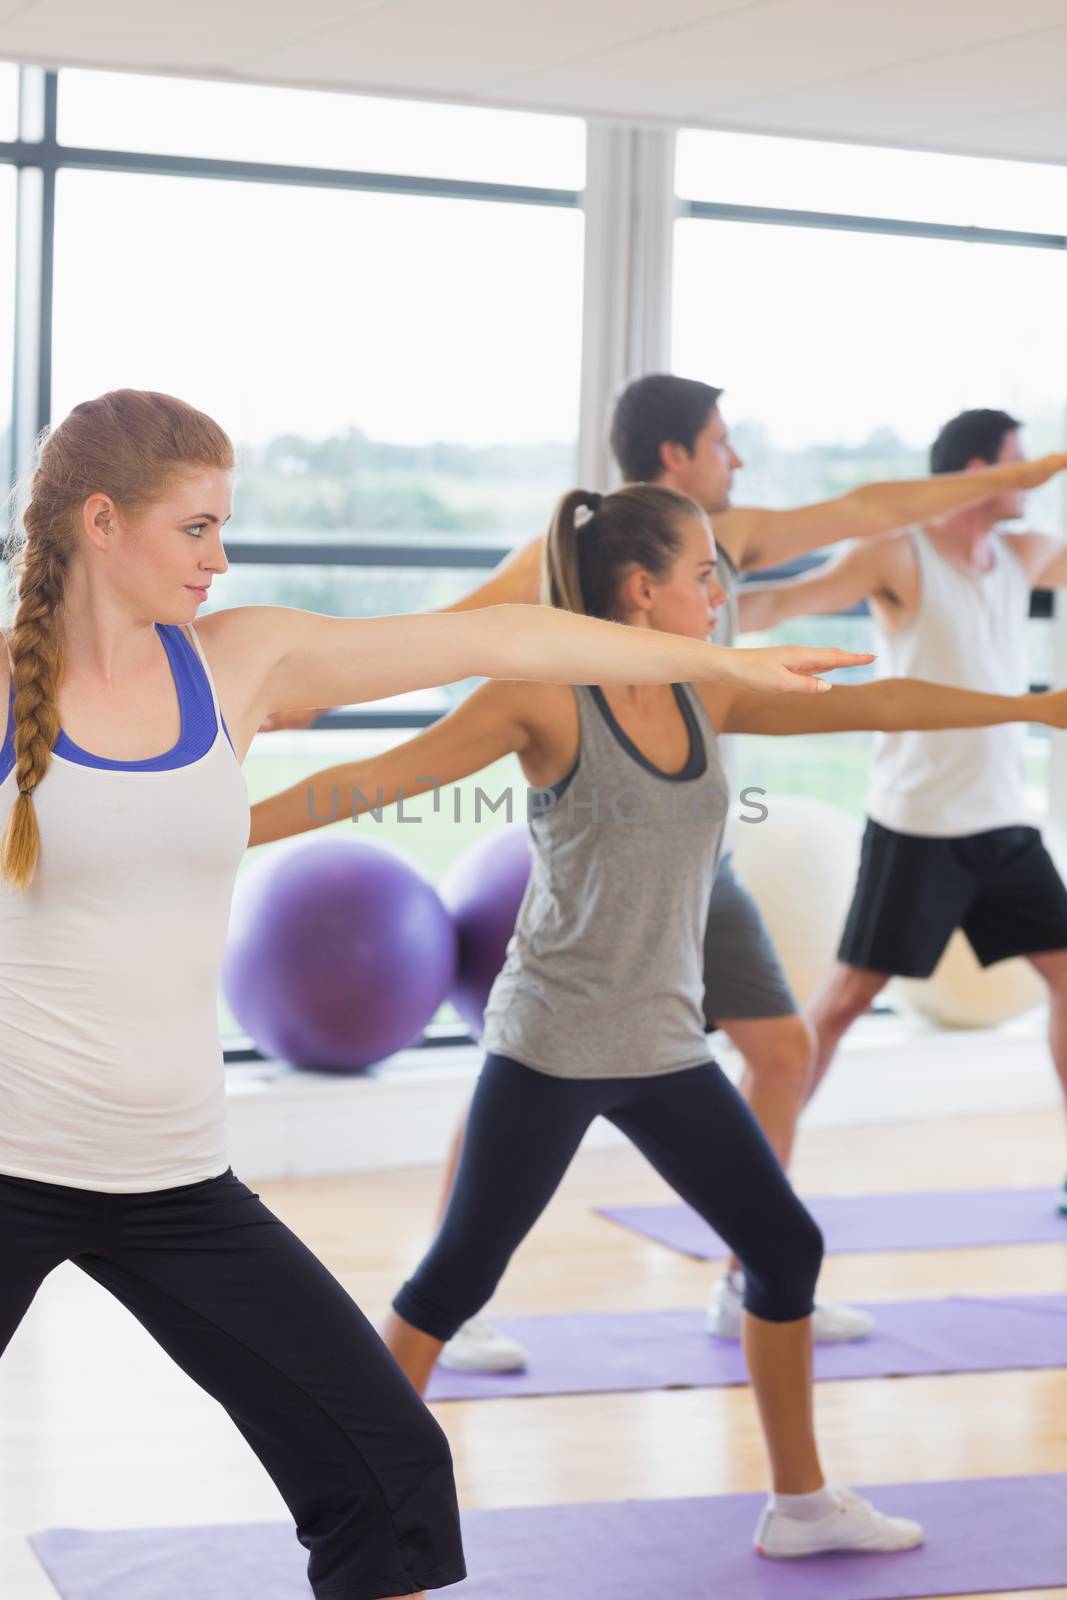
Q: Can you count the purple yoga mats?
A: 3